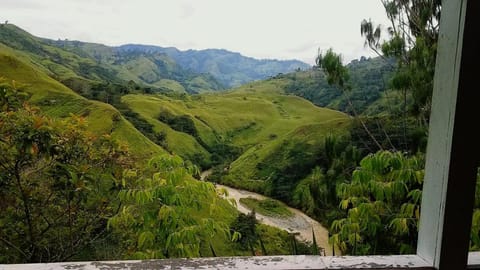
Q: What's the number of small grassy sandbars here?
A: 1